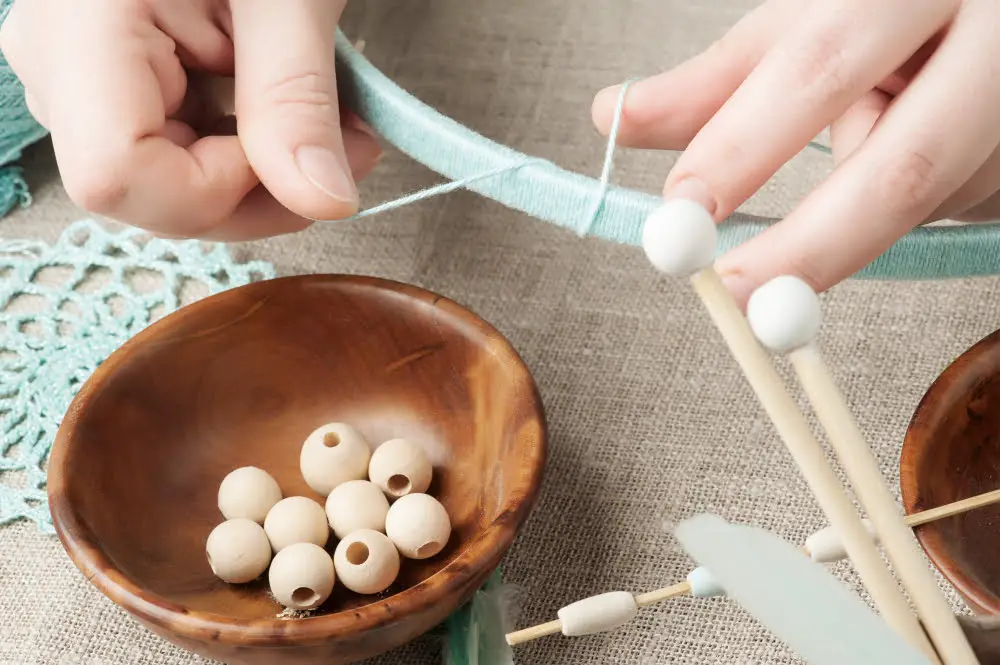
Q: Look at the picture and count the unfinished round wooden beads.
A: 9